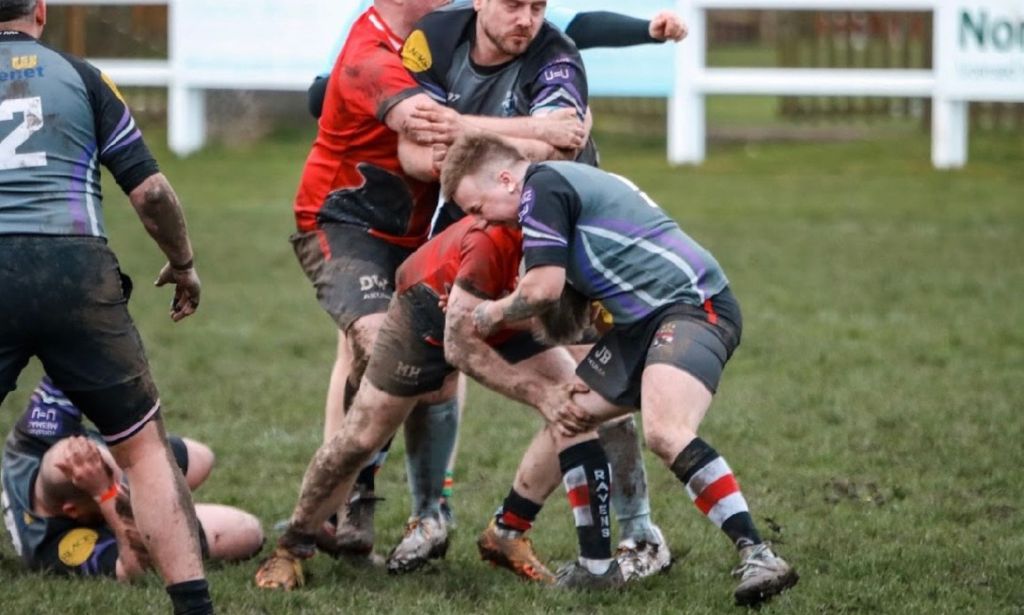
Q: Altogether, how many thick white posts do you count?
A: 3